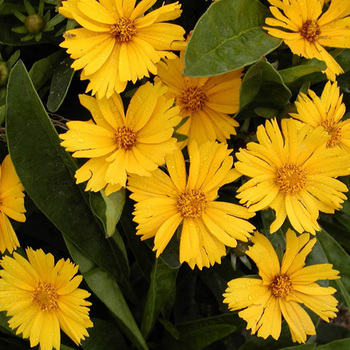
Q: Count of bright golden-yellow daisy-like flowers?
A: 10